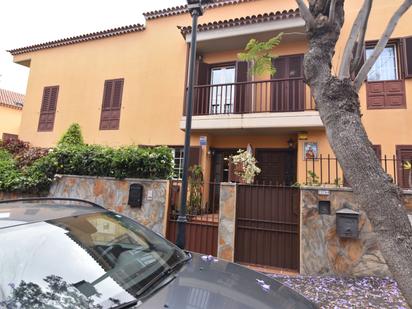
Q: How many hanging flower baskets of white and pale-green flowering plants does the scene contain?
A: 1